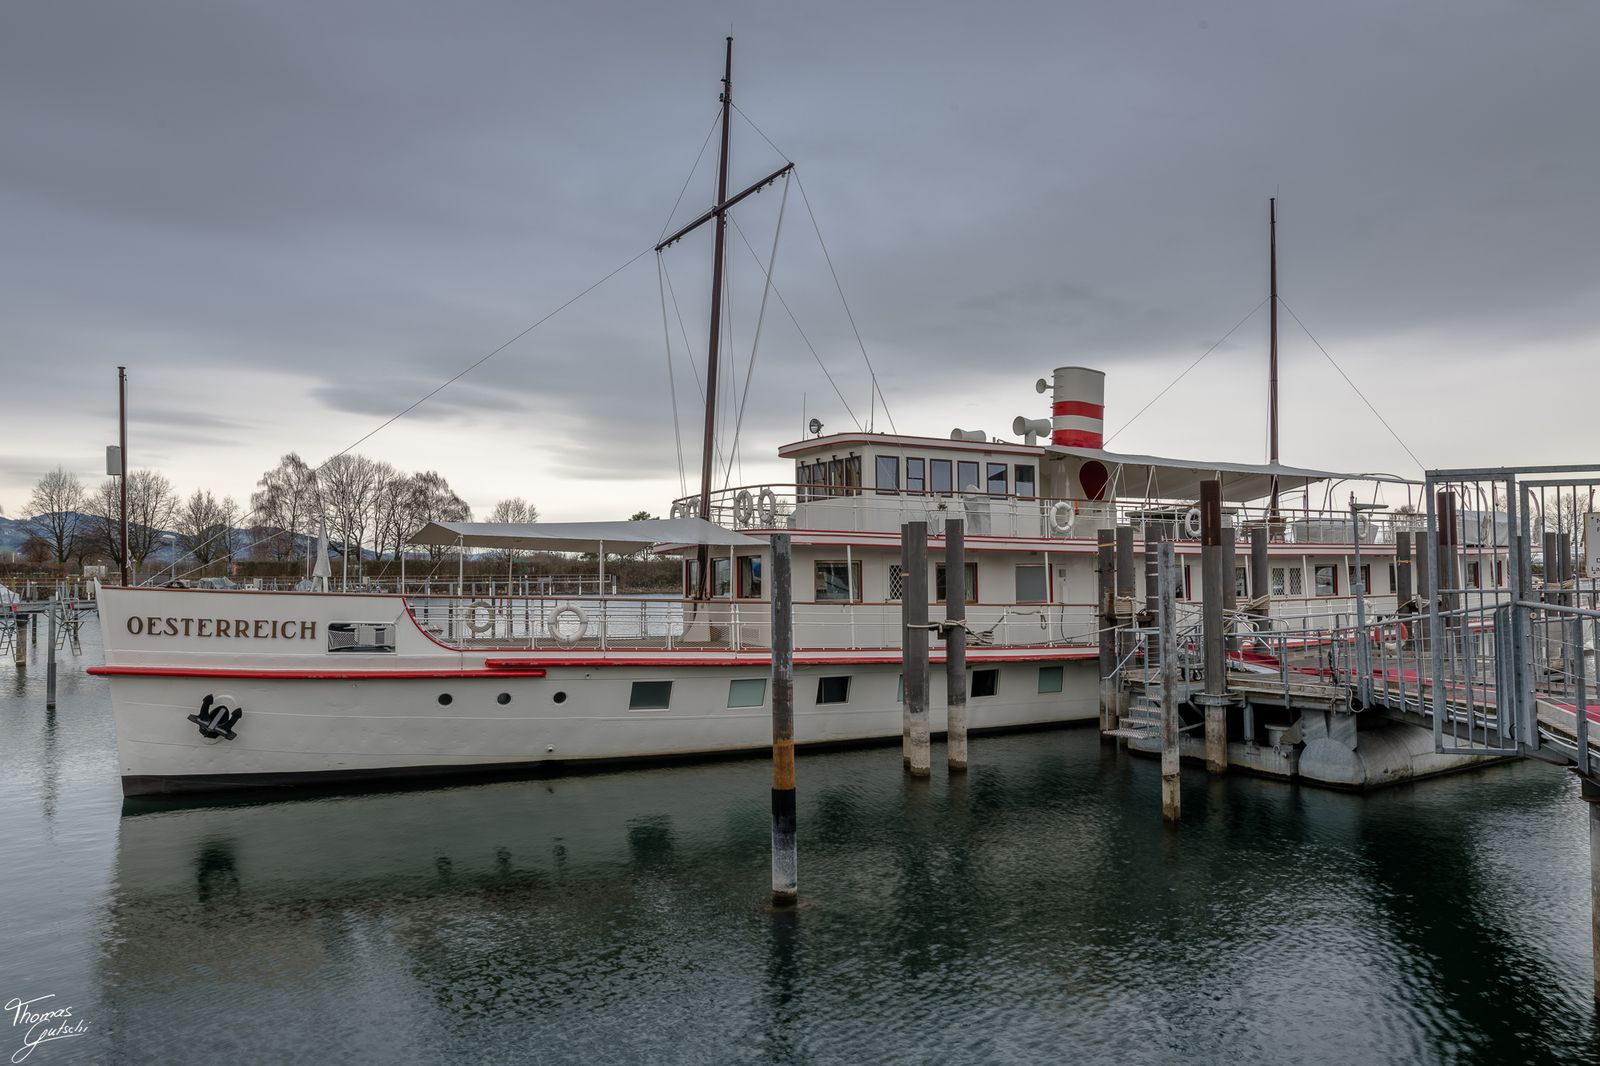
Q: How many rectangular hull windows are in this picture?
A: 6